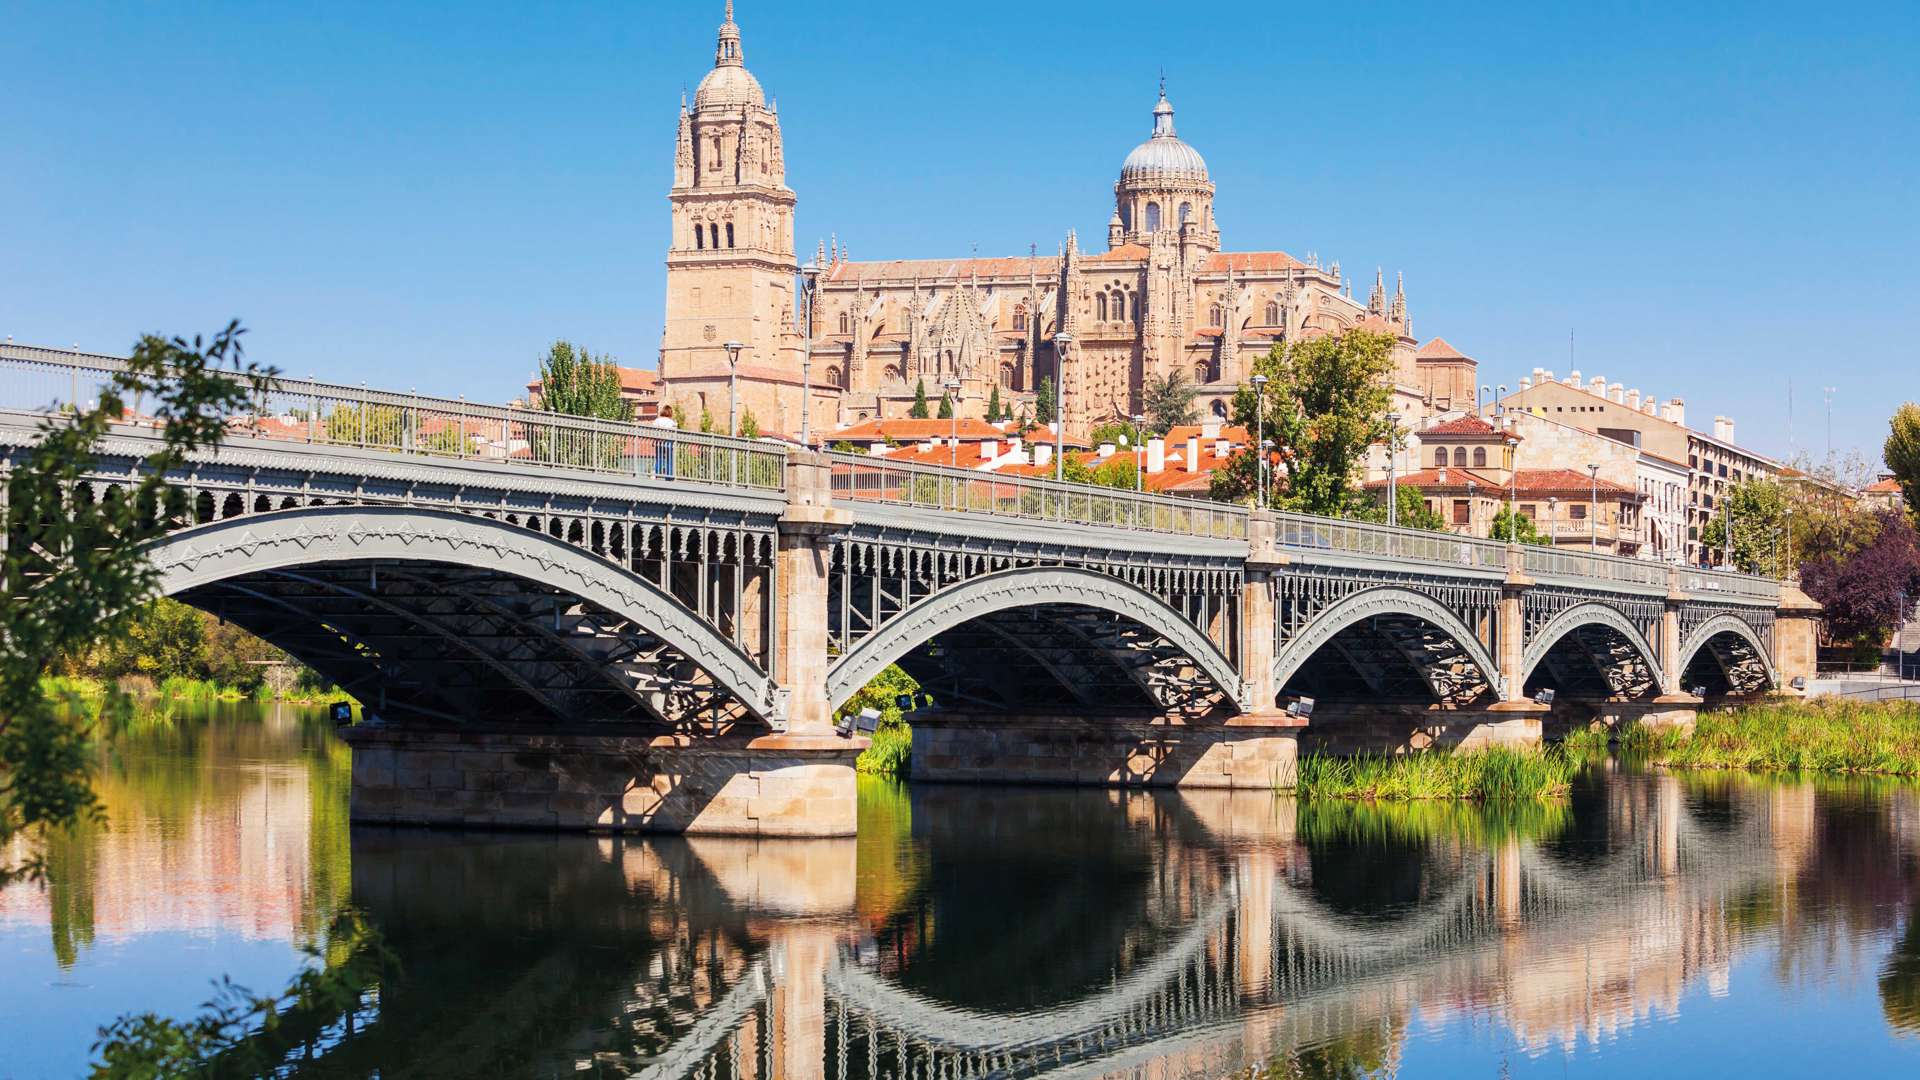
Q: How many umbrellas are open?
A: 0